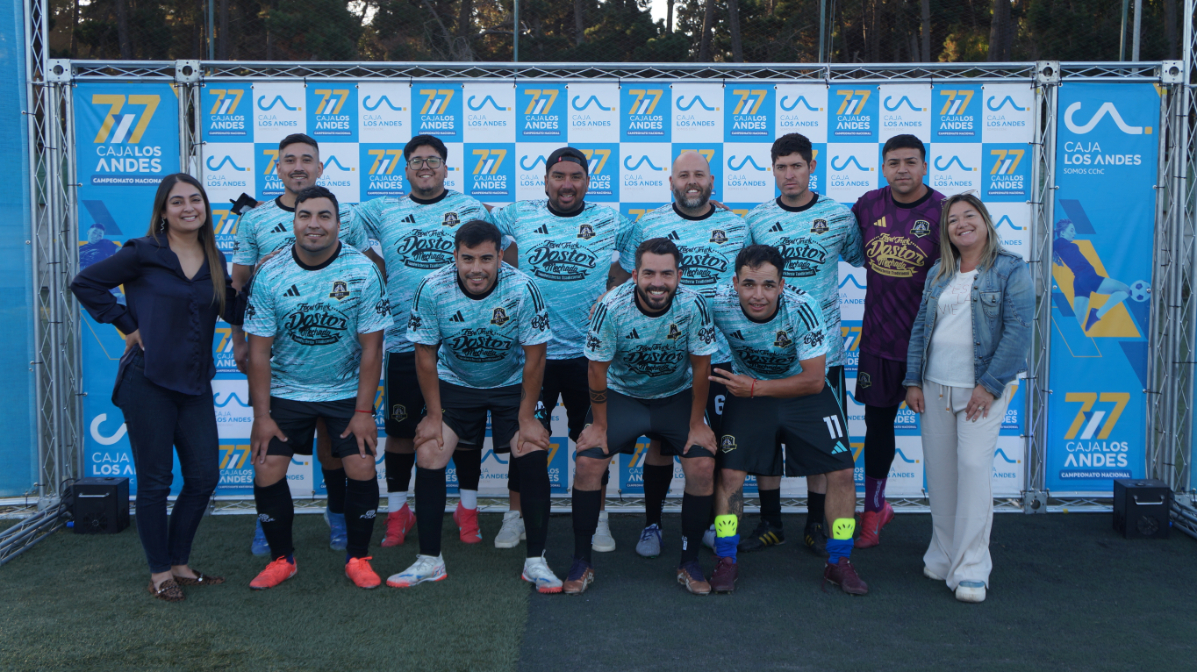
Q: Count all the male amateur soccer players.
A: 10